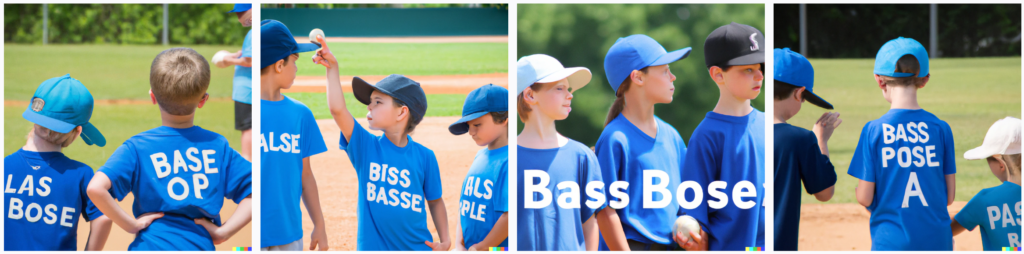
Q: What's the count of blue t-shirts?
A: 12